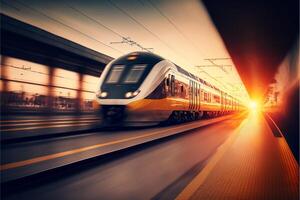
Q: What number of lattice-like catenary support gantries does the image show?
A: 2